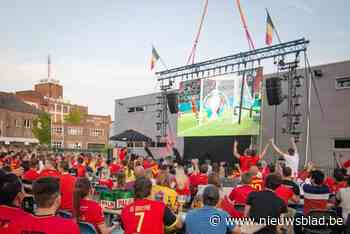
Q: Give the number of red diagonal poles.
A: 2